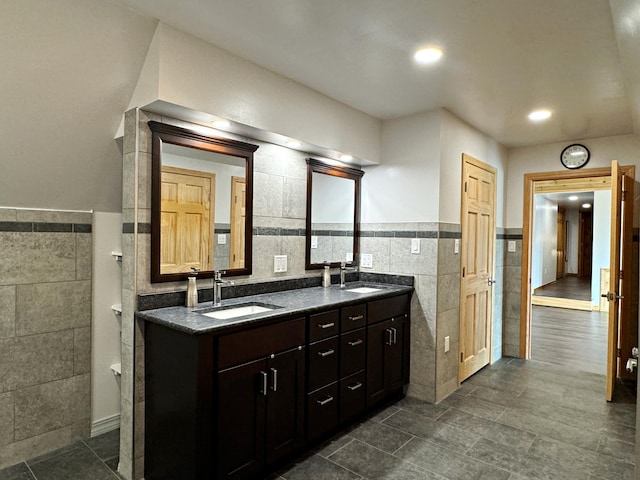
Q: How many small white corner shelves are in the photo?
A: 3